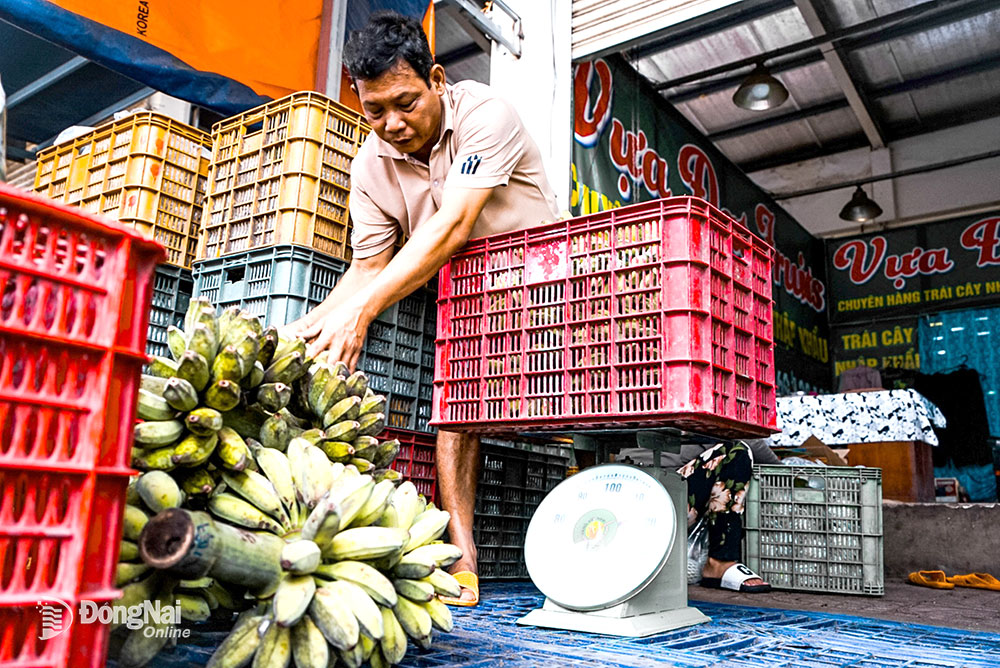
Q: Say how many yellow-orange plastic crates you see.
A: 2